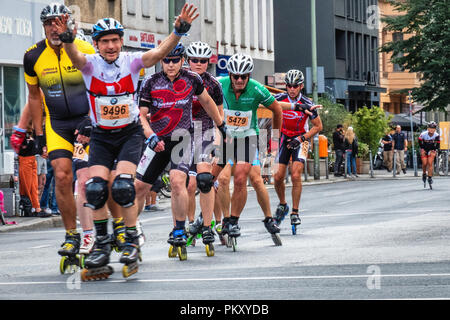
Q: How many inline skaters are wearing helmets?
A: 7